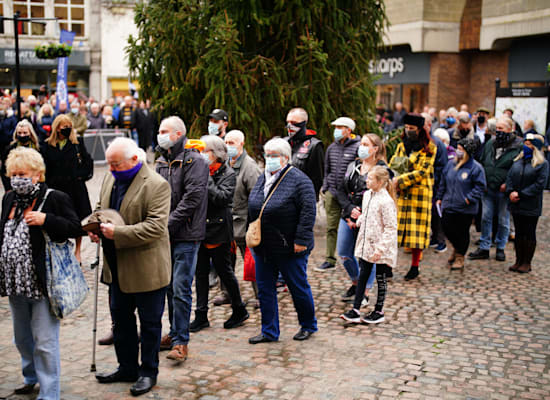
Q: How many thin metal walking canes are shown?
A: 1